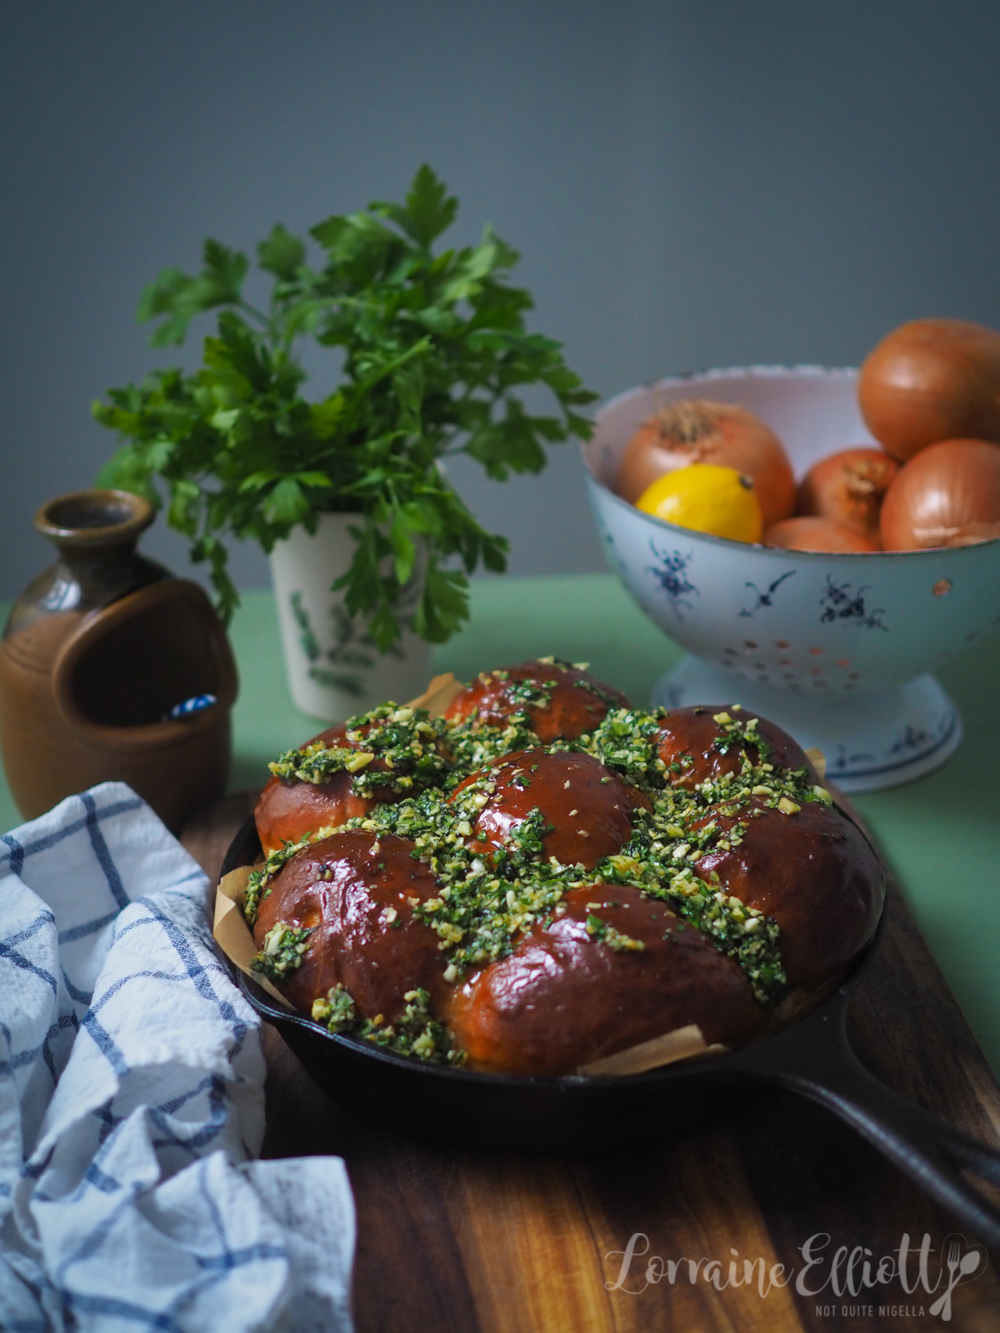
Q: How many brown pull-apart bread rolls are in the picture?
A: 7